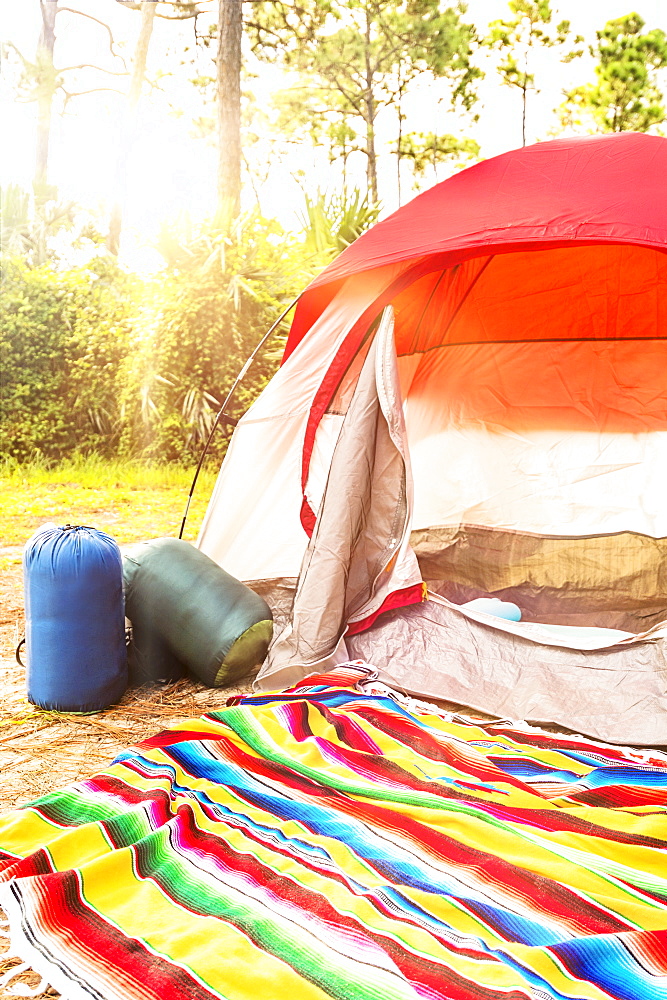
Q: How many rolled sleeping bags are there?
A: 2